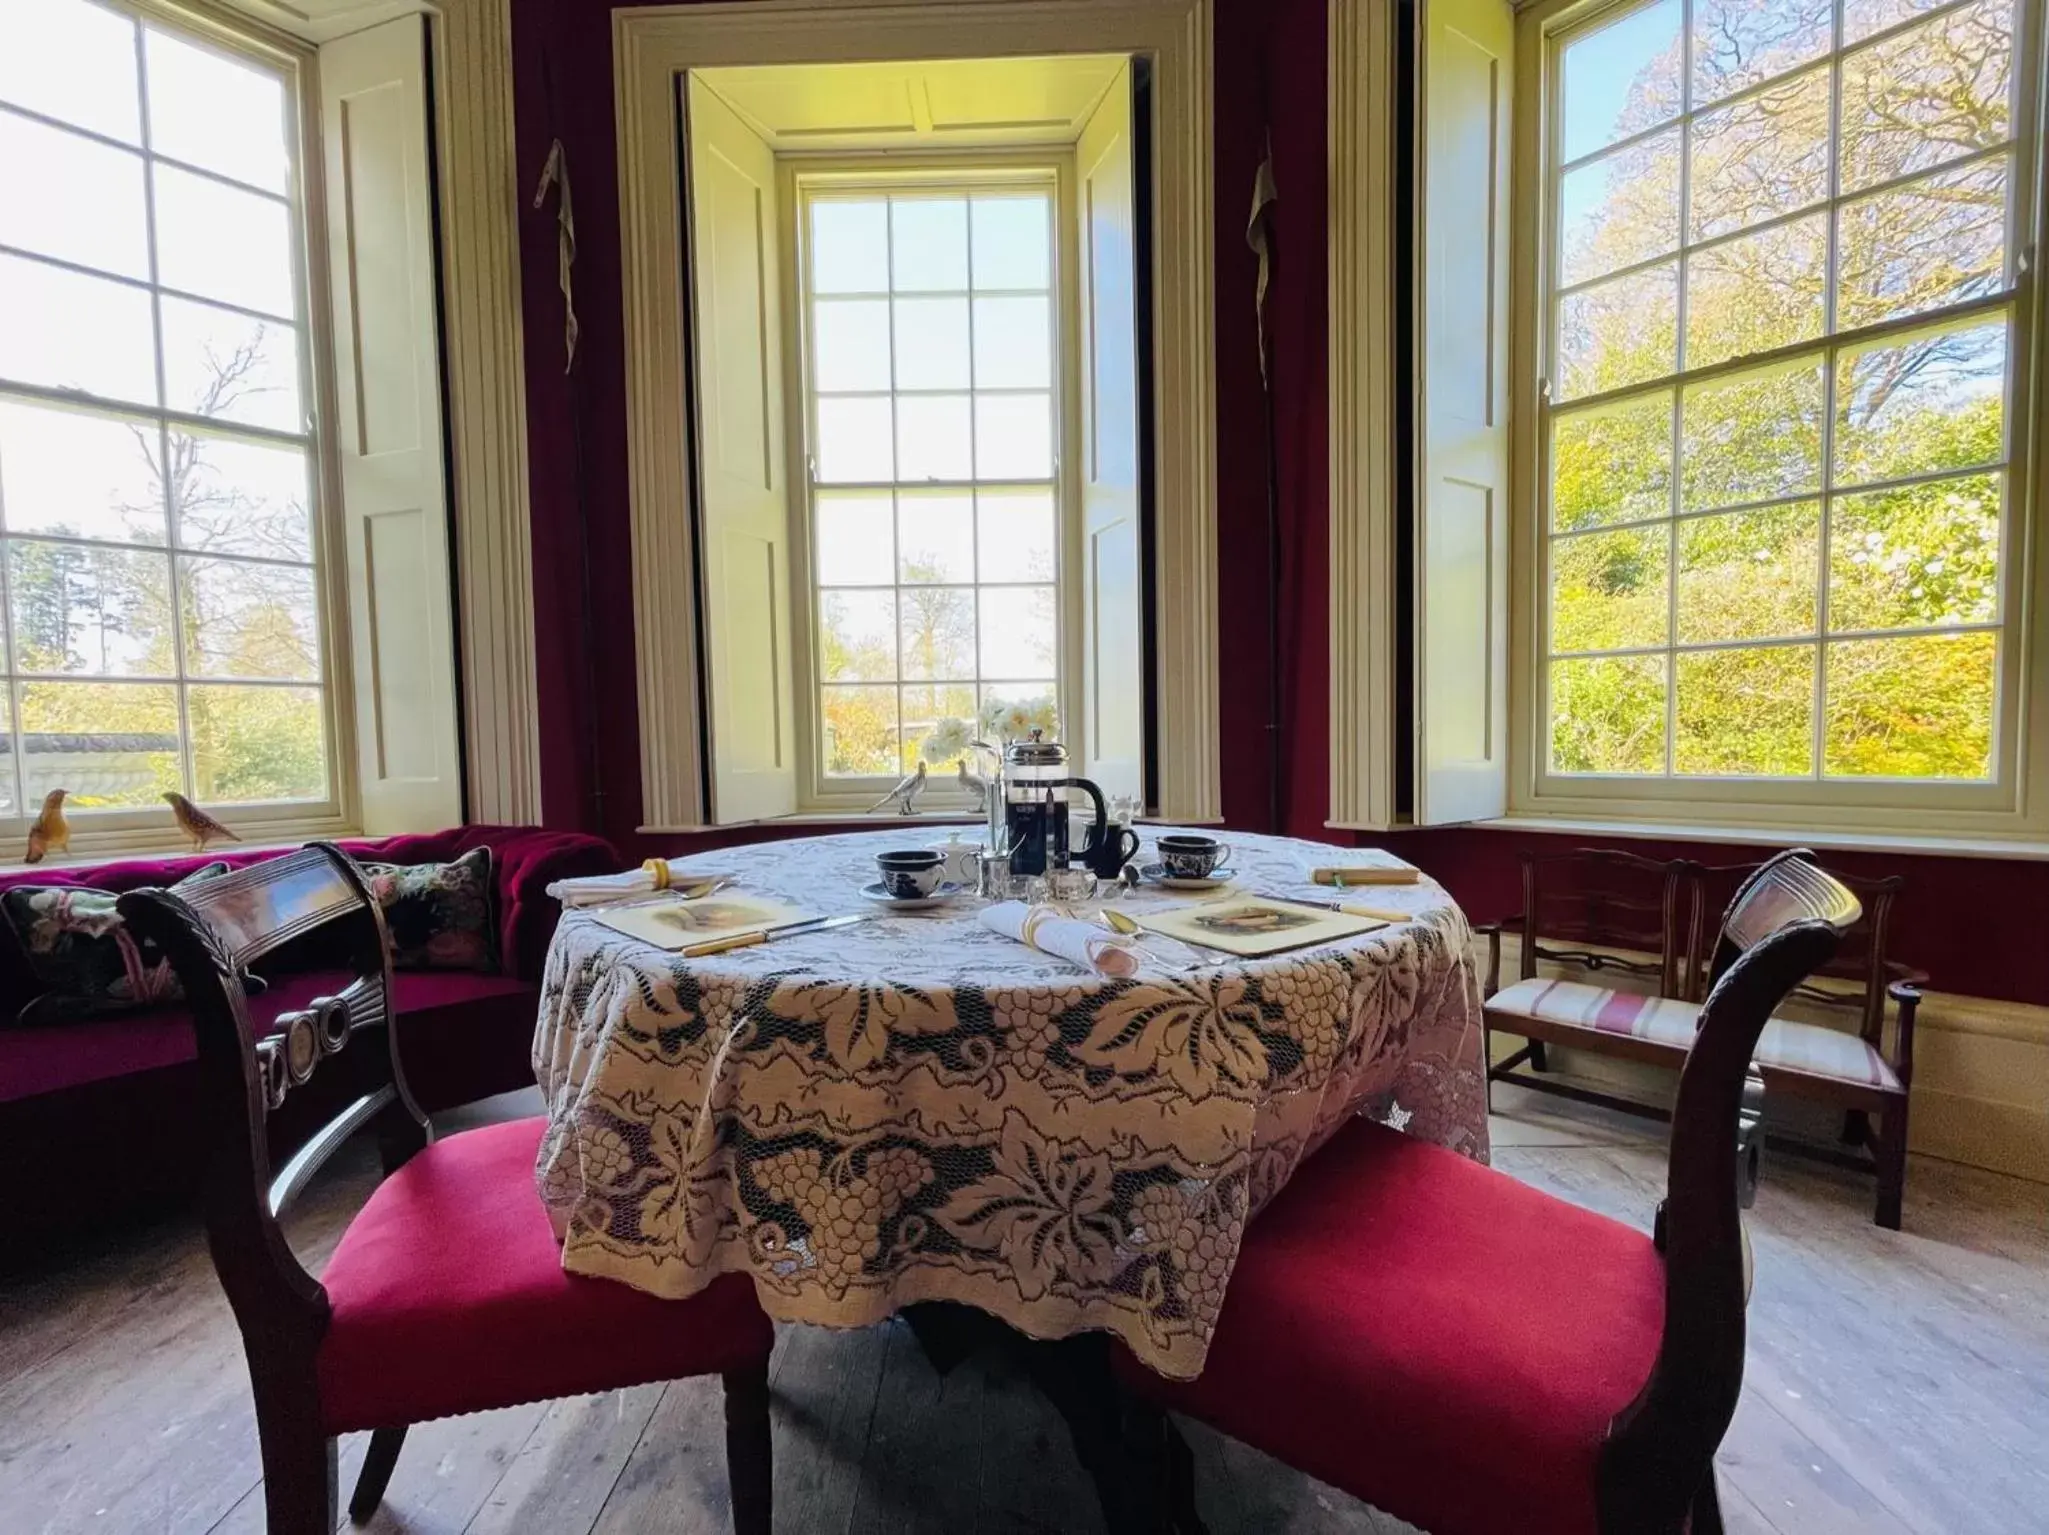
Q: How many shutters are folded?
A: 4